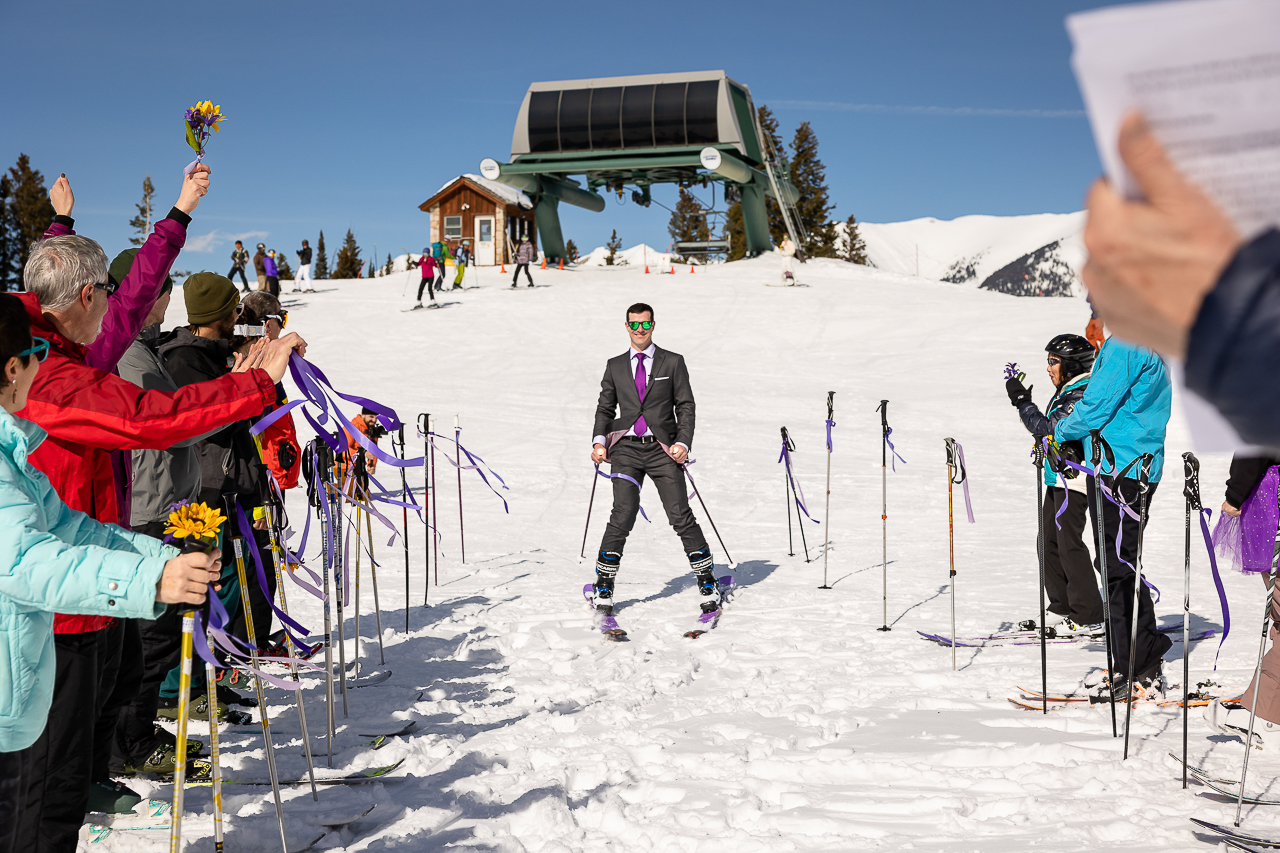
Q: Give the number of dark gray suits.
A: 1